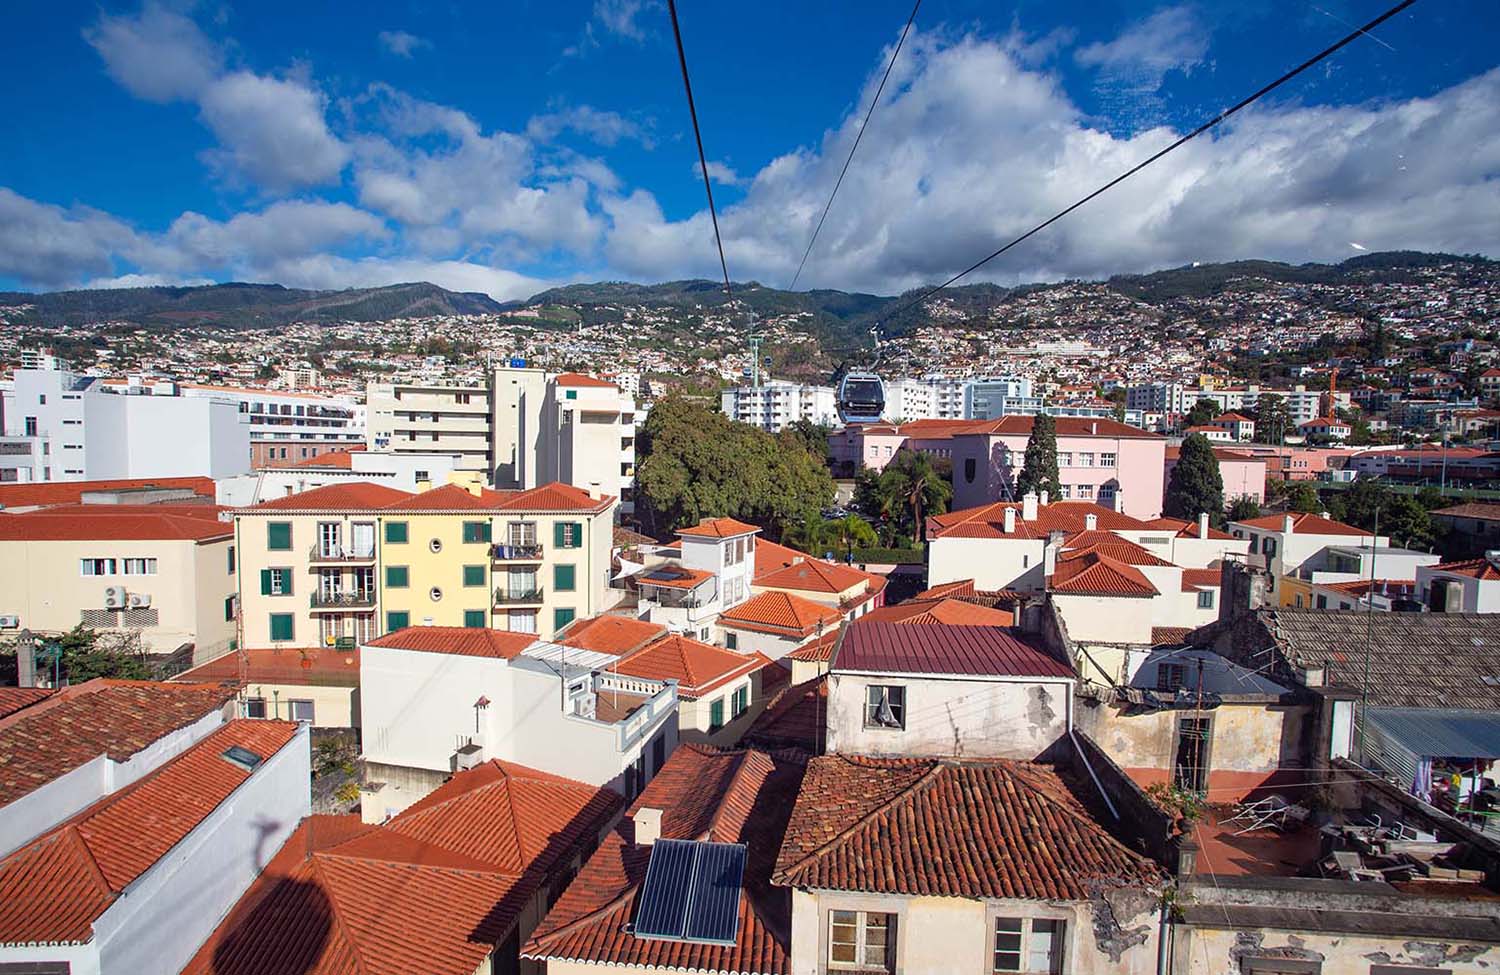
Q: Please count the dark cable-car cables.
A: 3